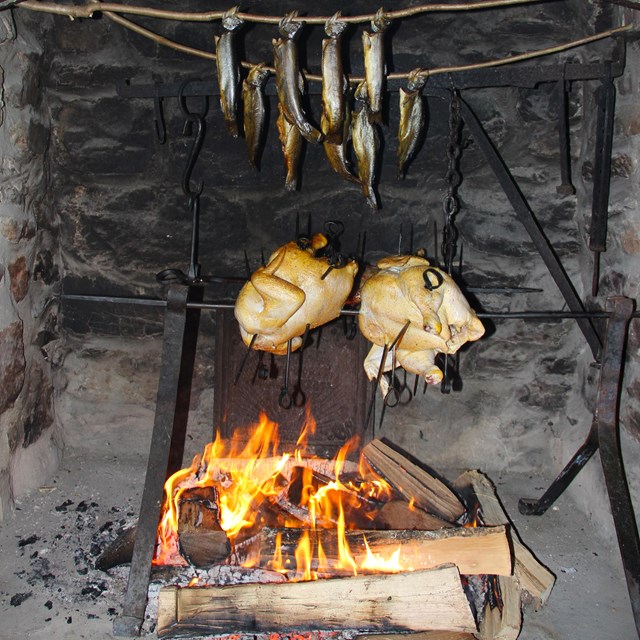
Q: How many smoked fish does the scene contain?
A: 9